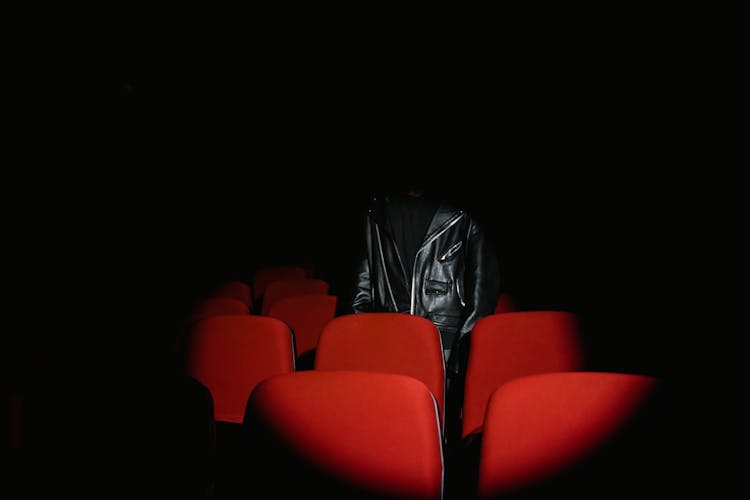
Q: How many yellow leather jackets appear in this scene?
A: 0